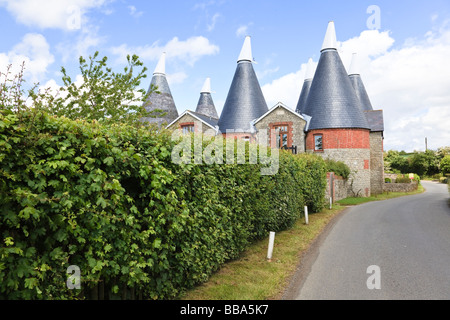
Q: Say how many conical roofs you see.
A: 6